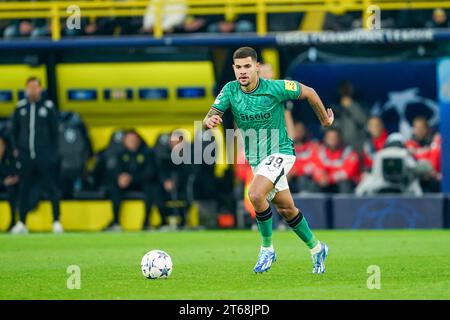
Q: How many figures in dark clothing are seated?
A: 3